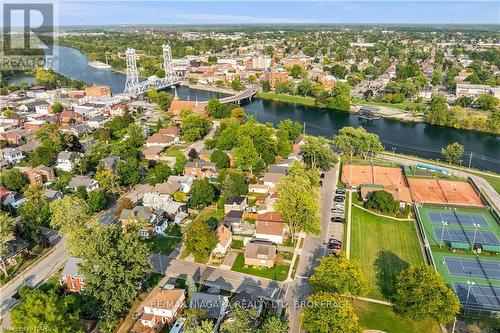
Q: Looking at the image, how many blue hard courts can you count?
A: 4